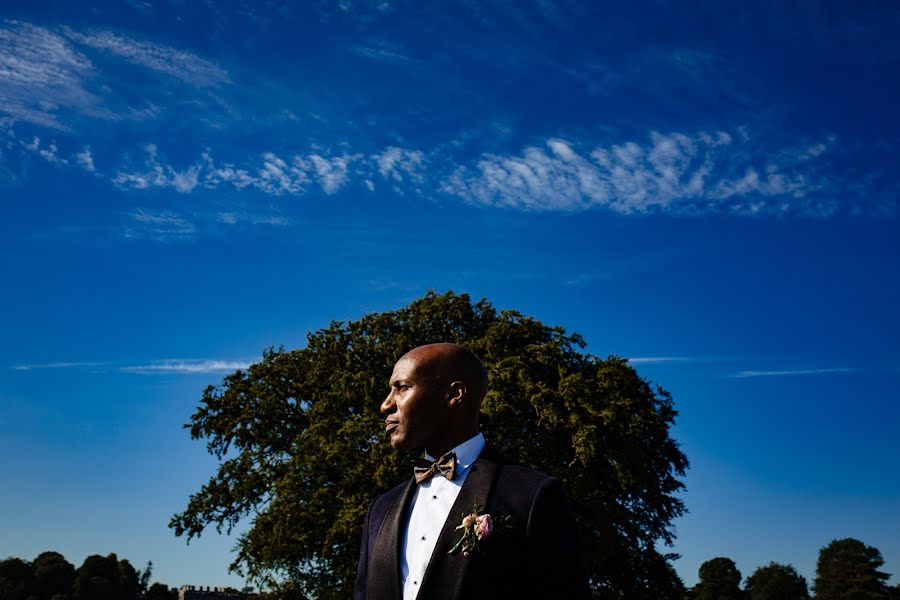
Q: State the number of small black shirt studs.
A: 3